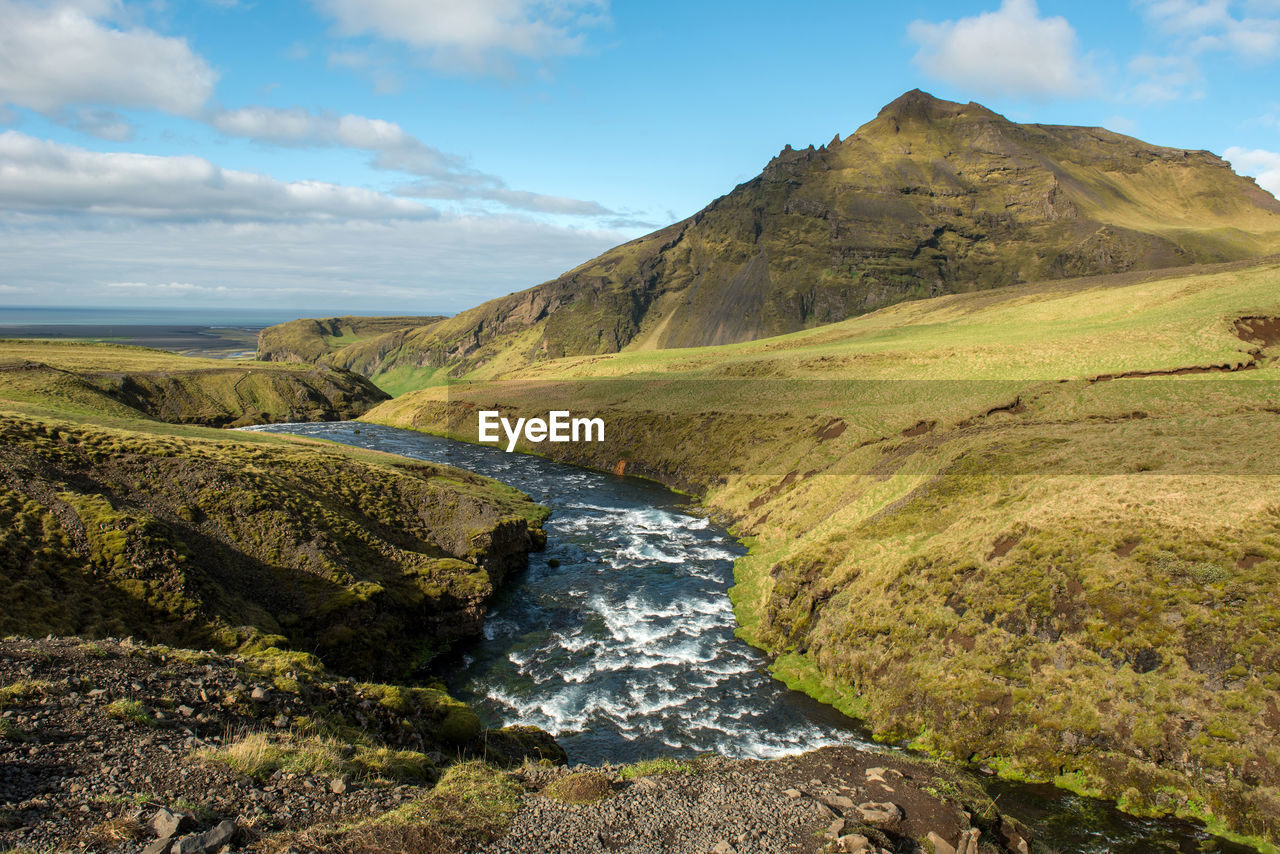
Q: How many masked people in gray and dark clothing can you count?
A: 0